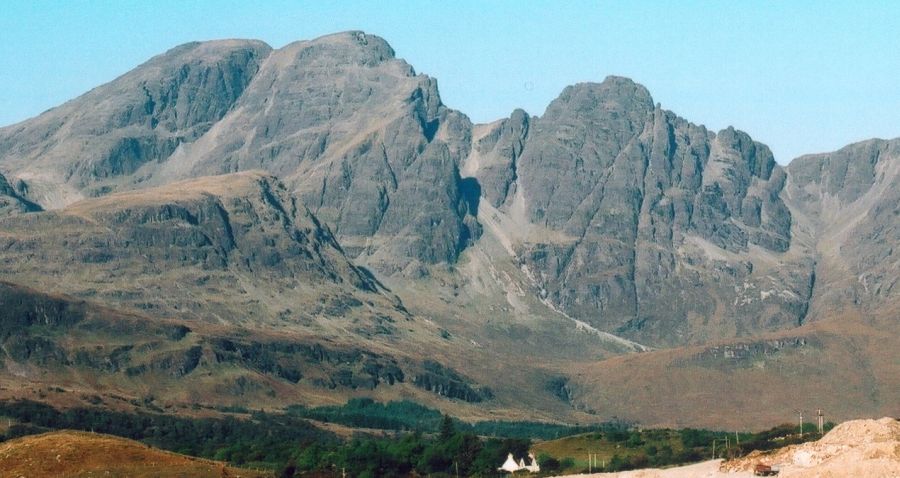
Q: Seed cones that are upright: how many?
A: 0